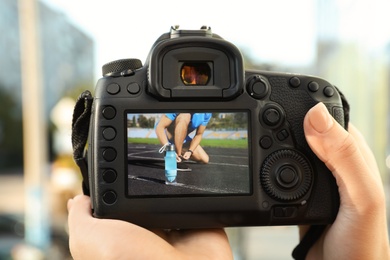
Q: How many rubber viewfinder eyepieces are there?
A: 1